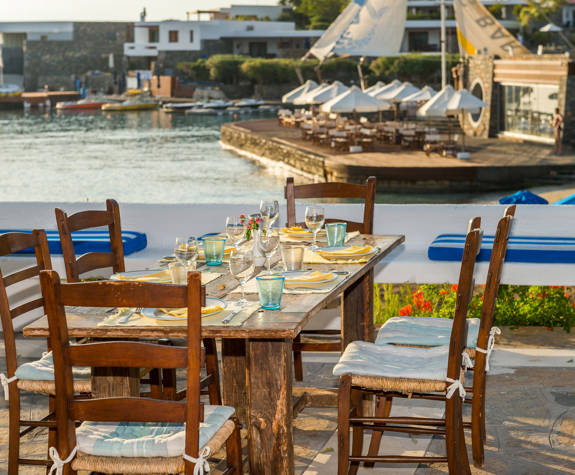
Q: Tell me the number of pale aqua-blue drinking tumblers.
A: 3